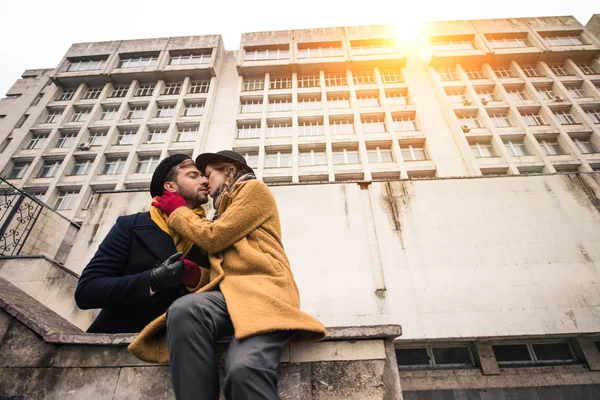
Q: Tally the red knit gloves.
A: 2